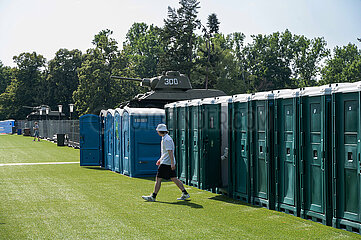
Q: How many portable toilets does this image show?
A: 14